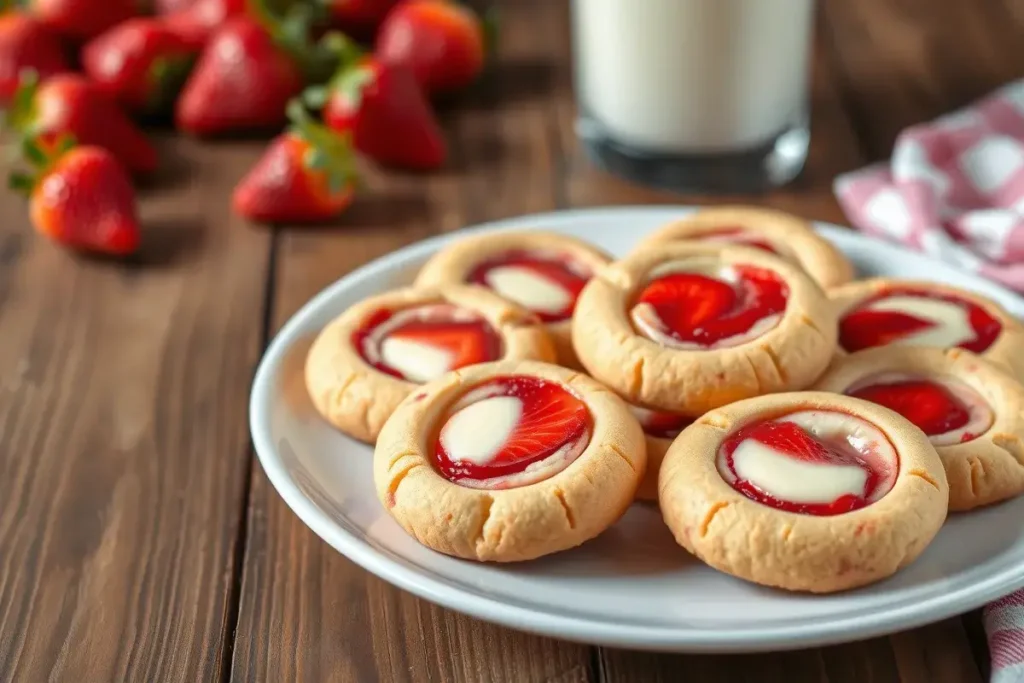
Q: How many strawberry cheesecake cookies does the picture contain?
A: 9